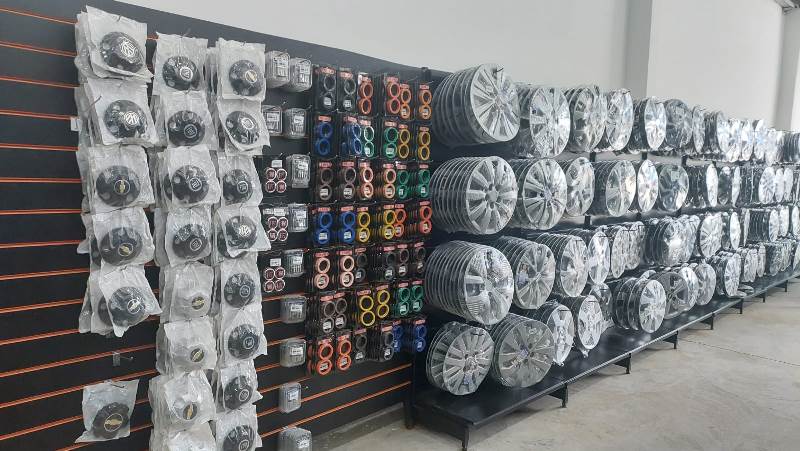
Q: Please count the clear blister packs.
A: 11